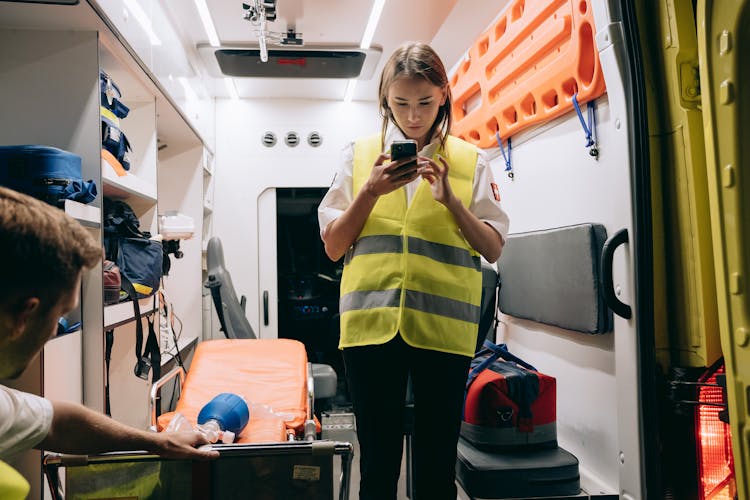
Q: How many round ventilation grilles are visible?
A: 3